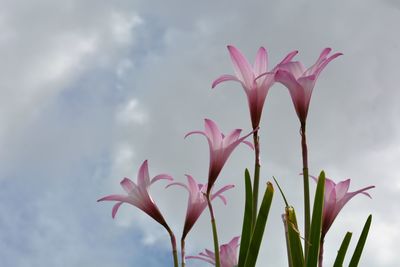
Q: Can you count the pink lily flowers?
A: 7